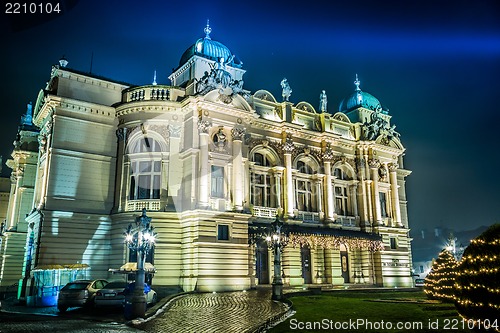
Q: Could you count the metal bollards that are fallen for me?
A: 0